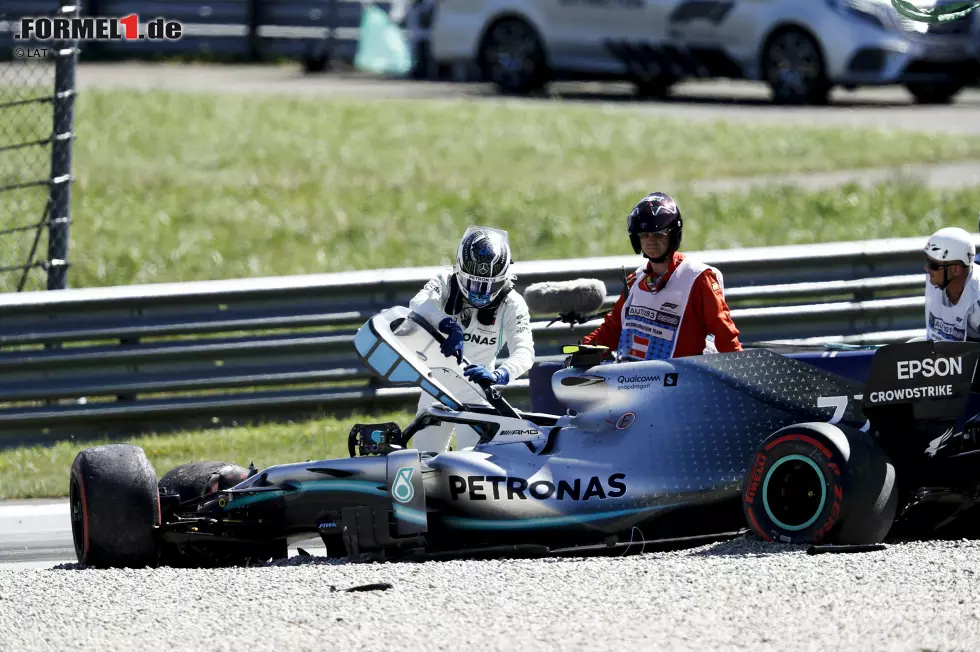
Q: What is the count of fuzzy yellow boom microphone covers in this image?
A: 0